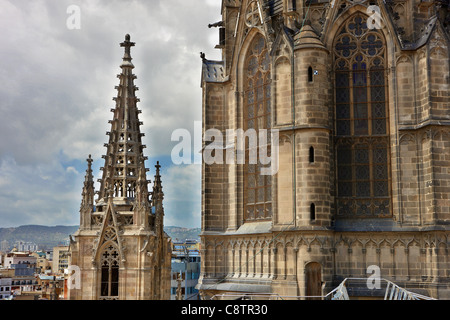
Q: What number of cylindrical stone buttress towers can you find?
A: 1